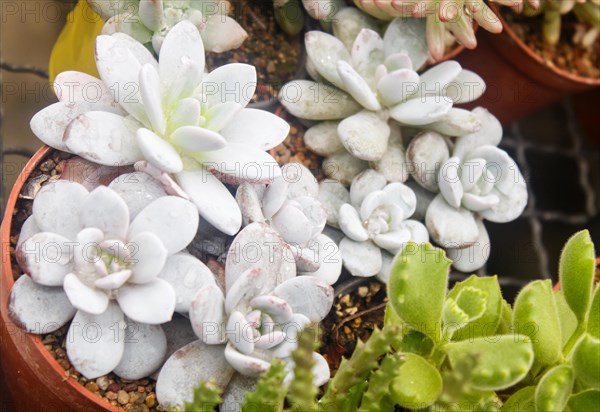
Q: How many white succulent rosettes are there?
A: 7